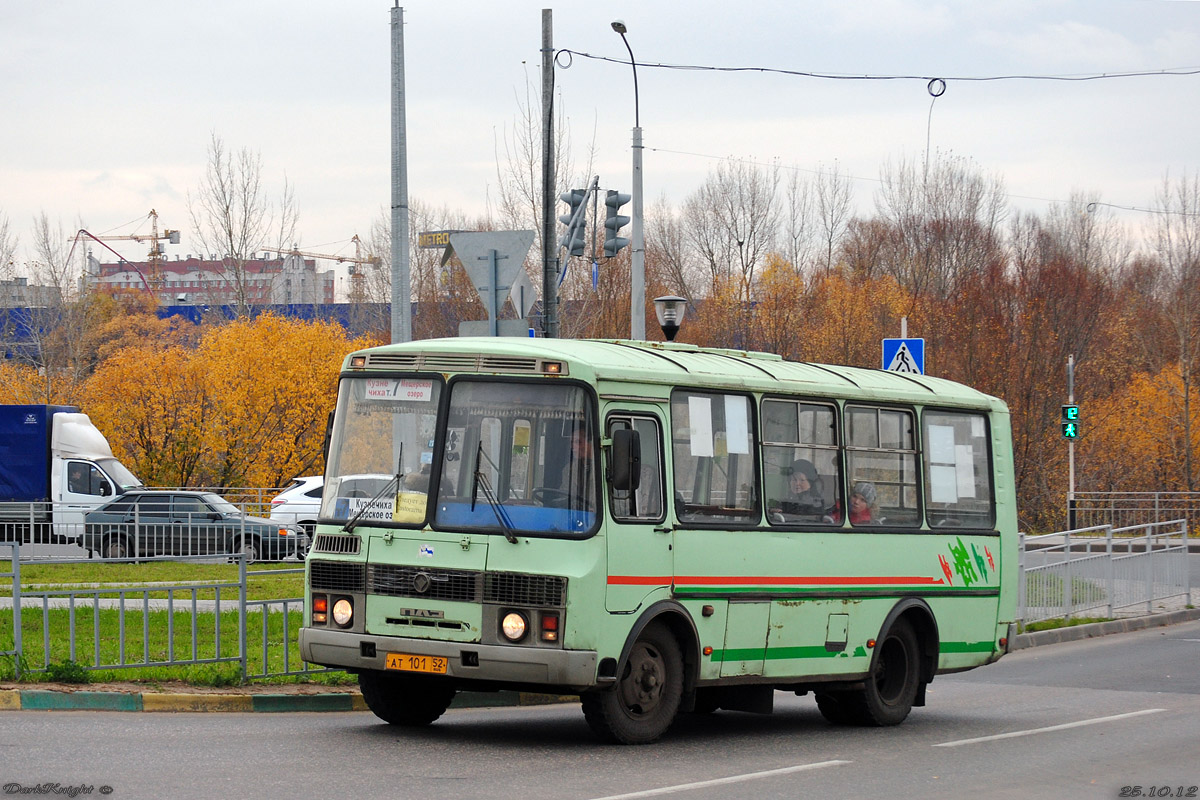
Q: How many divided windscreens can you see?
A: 1